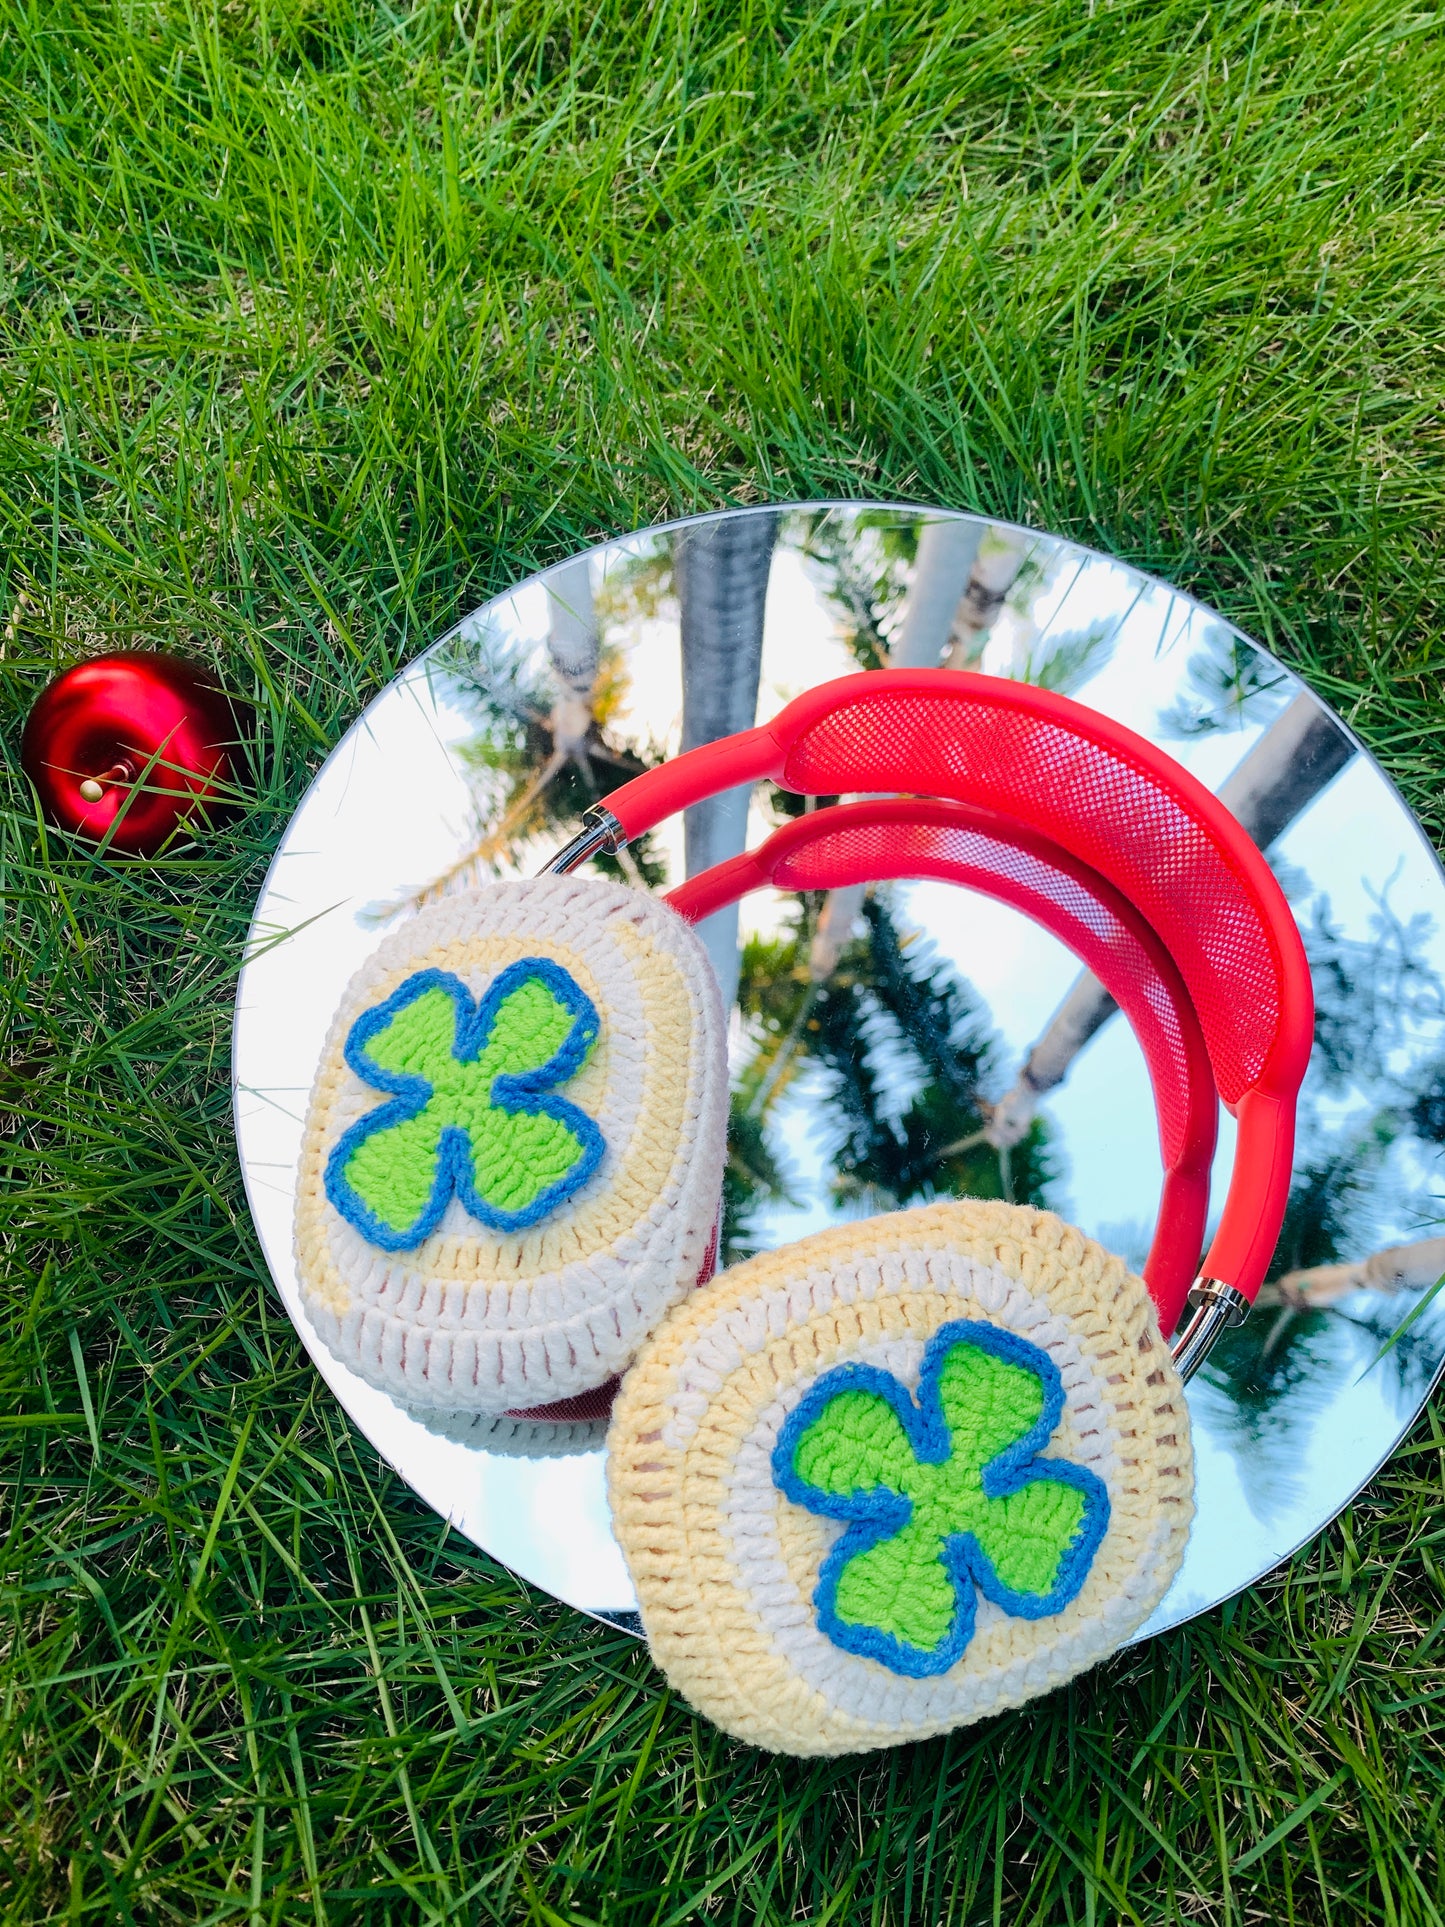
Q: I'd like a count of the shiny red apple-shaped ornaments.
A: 1